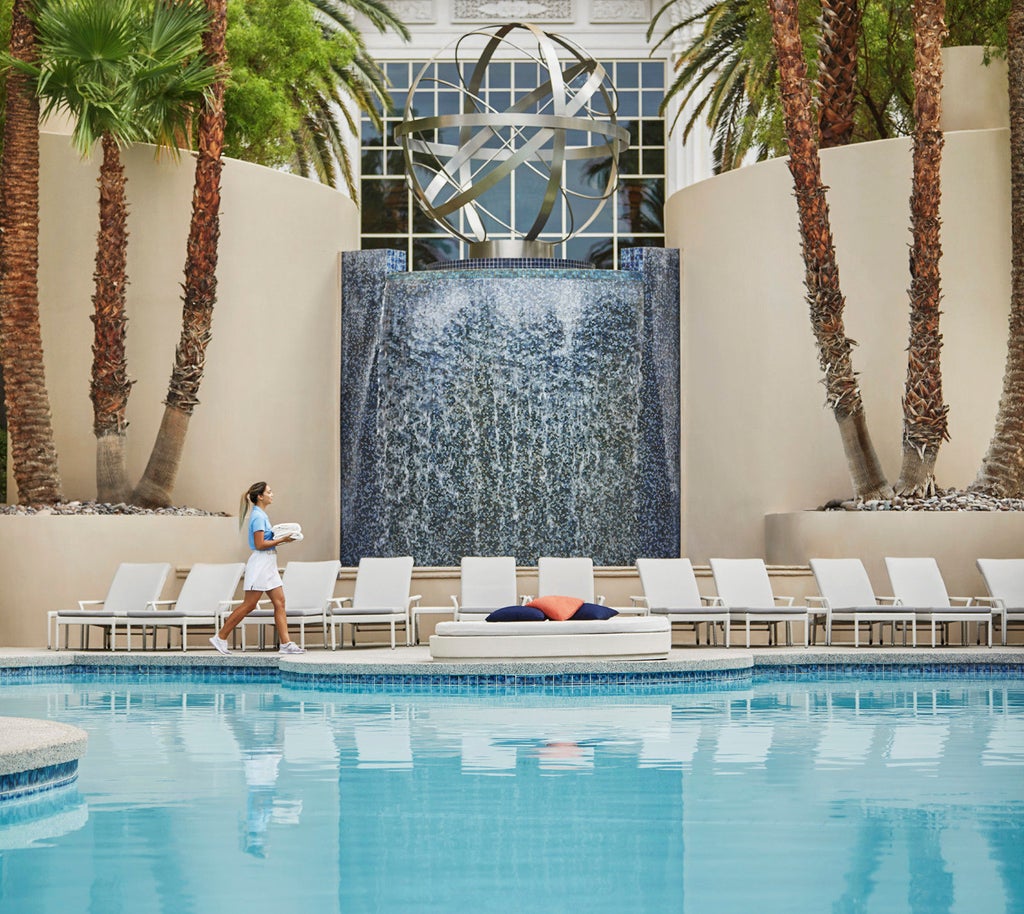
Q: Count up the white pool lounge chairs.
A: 11